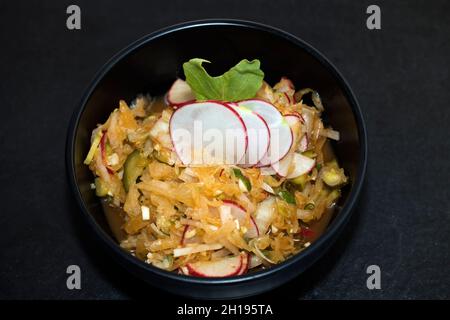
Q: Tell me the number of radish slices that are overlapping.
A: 3